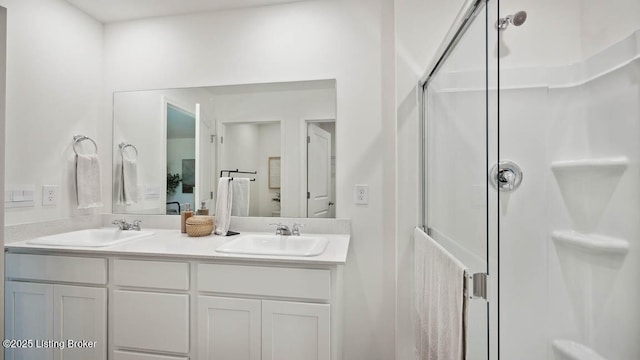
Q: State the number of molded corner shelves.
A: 3